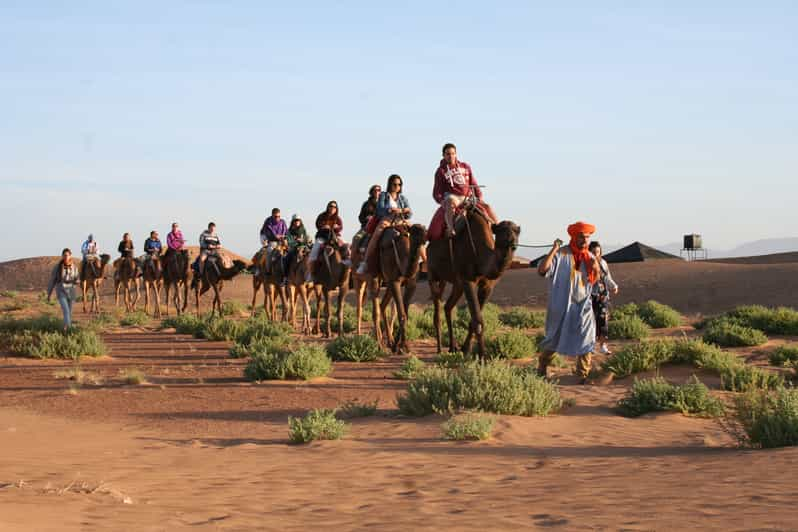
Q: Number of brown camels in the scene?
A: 11